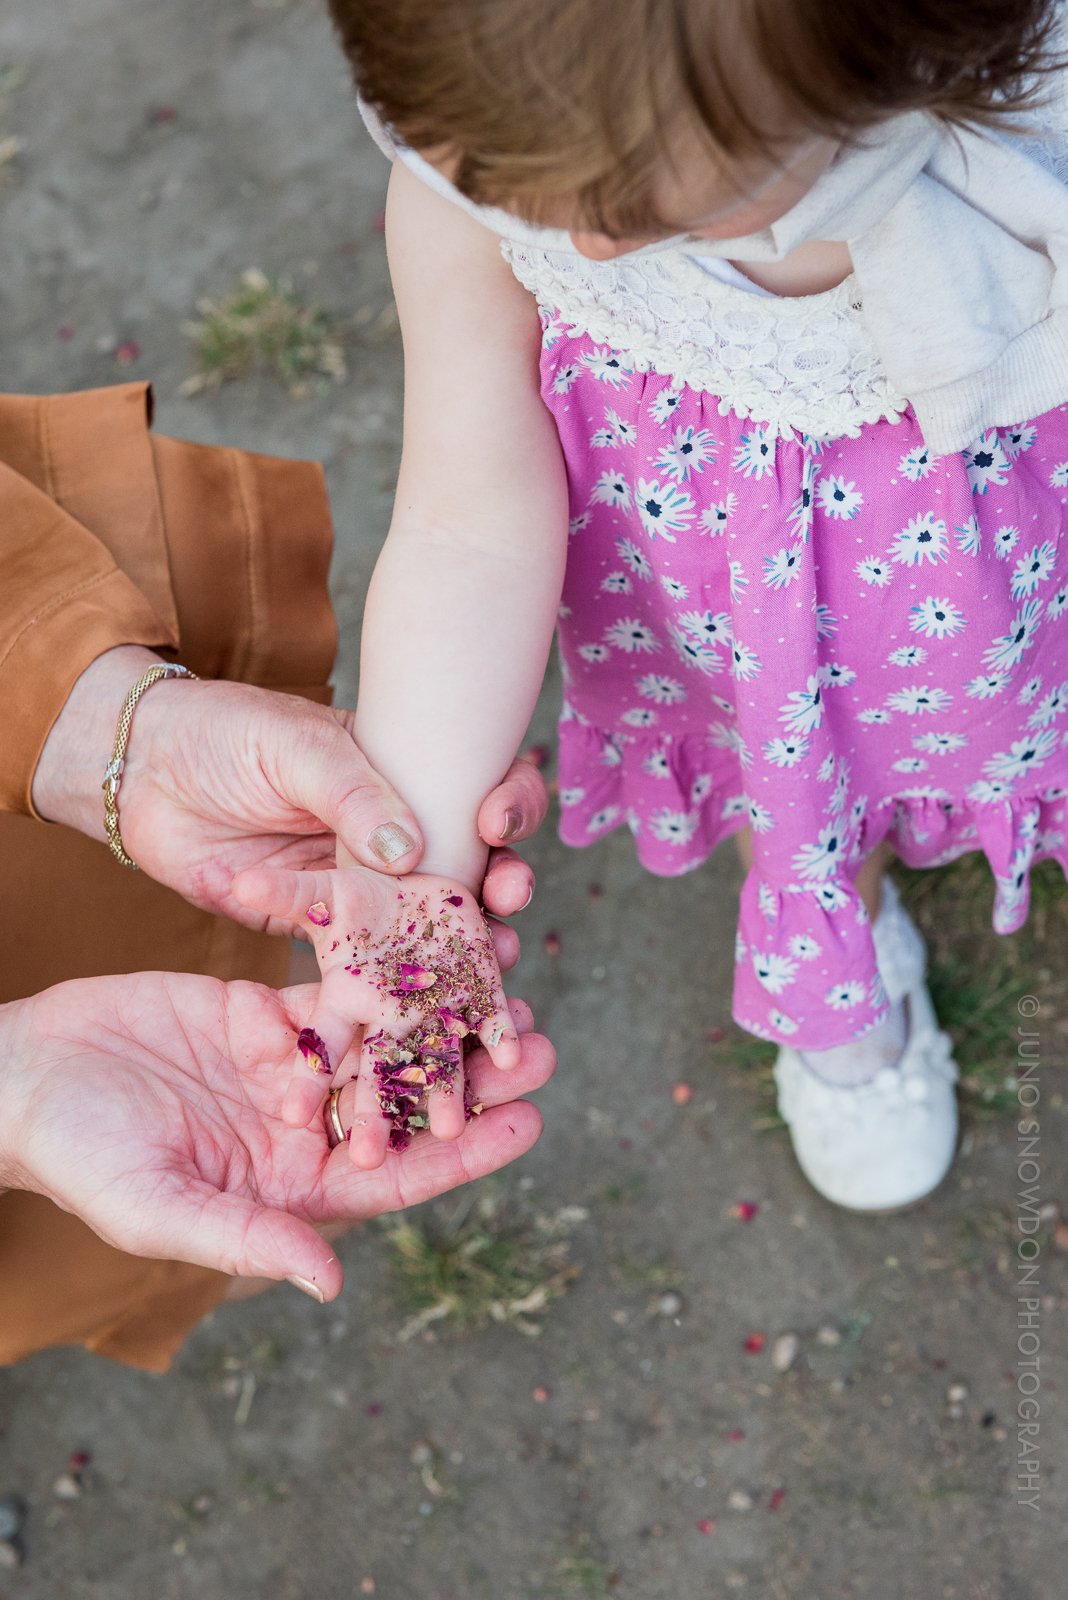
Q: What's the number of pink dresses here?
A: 1